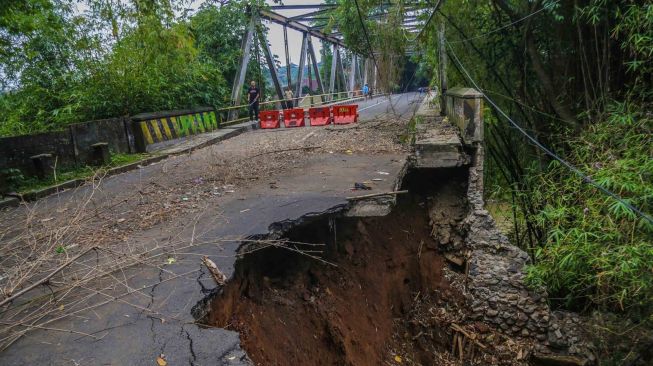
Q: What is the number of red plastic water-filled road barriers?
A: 4